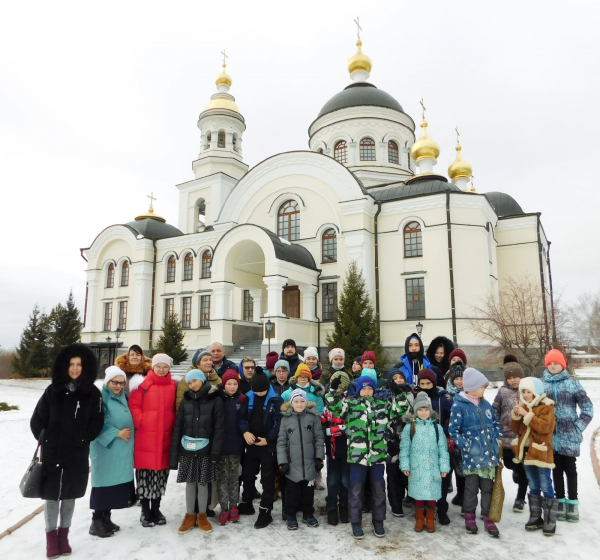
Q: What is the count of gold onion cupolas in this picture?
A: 4